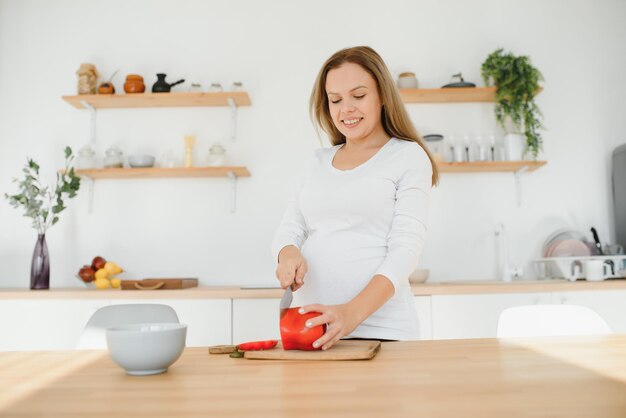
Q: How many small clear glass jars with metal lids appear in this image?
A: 3